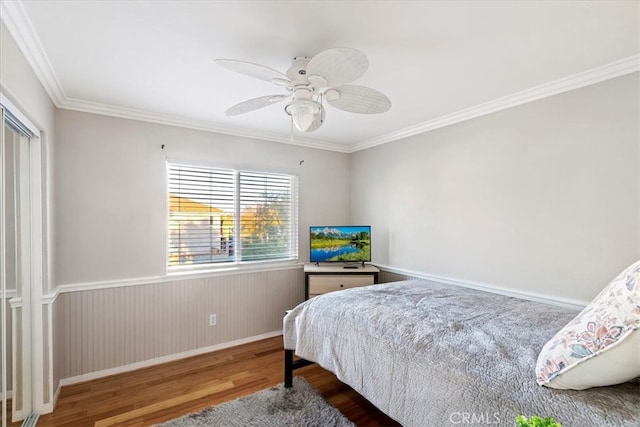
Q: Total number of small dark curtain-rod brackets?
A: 2